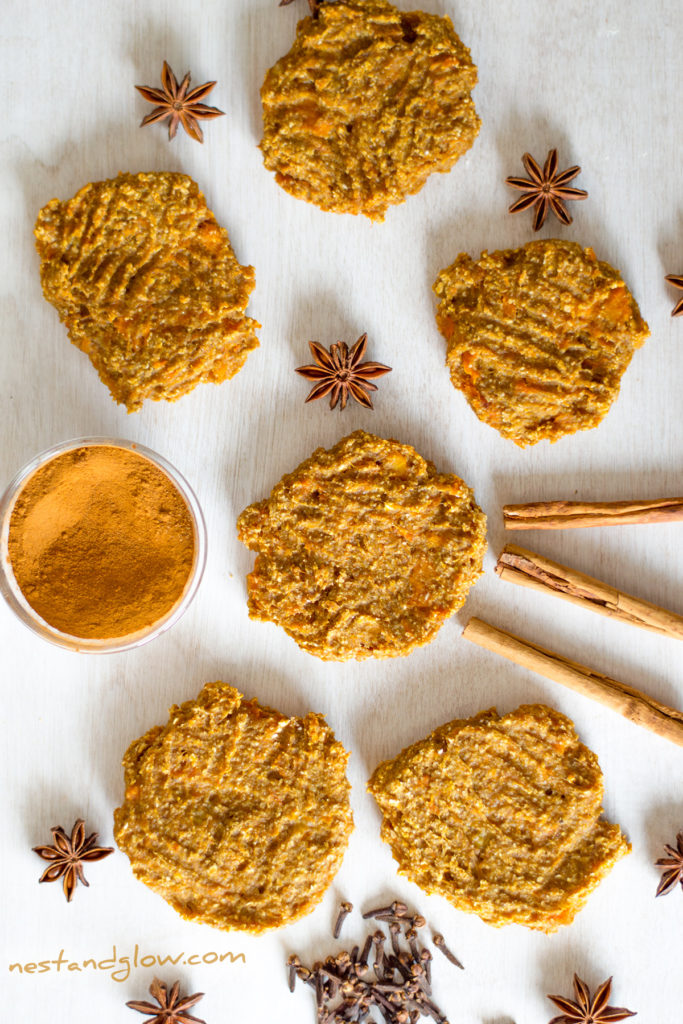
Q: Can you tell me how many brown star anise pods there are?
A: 9